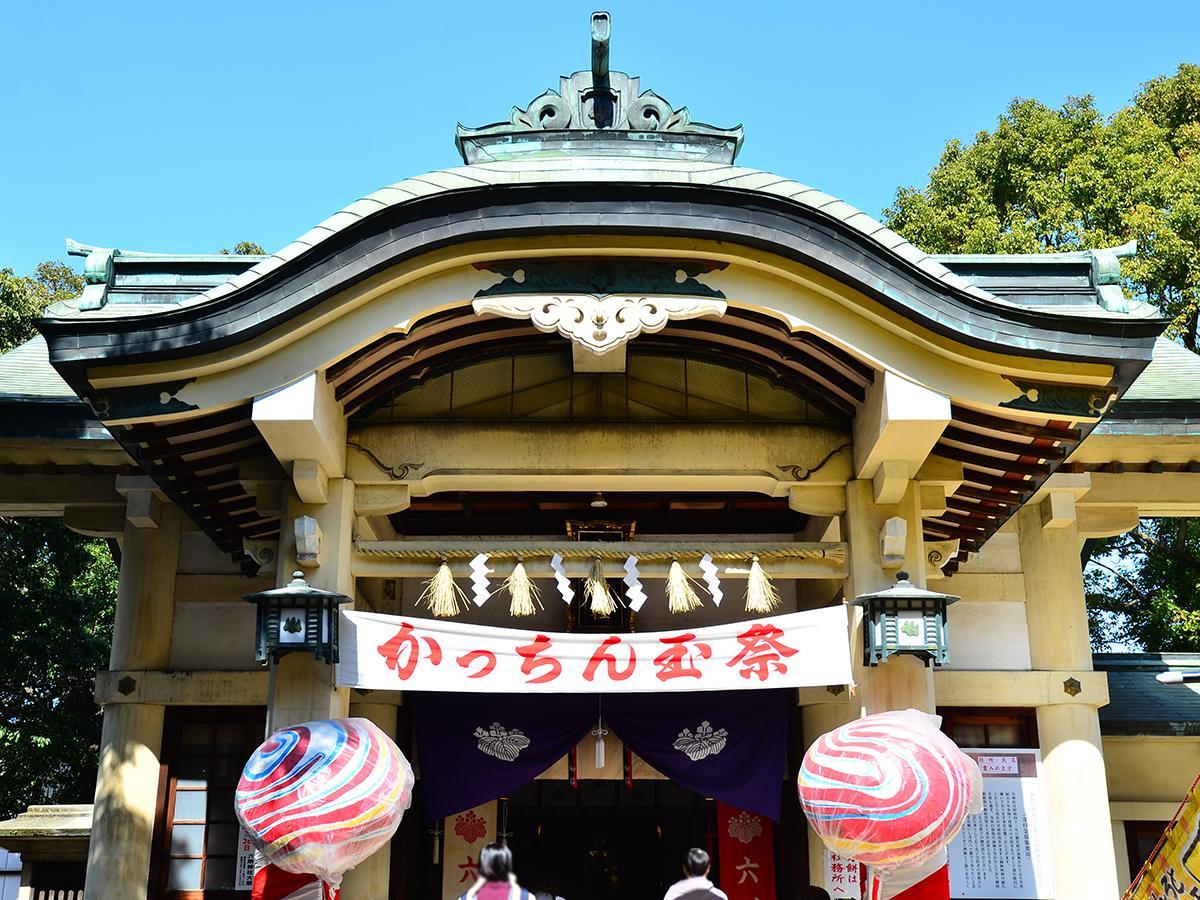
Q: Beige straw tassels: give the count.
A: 5